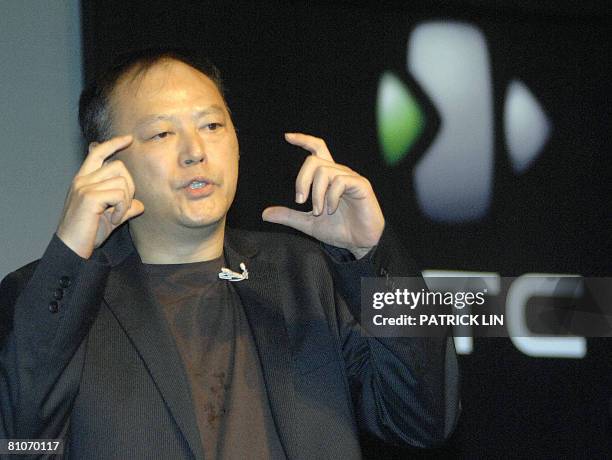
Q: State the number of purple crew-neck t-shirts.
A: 0